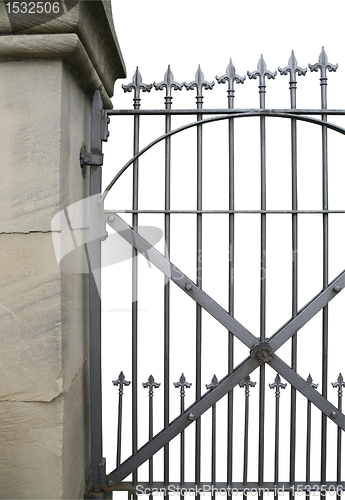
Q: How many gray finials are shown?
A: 15